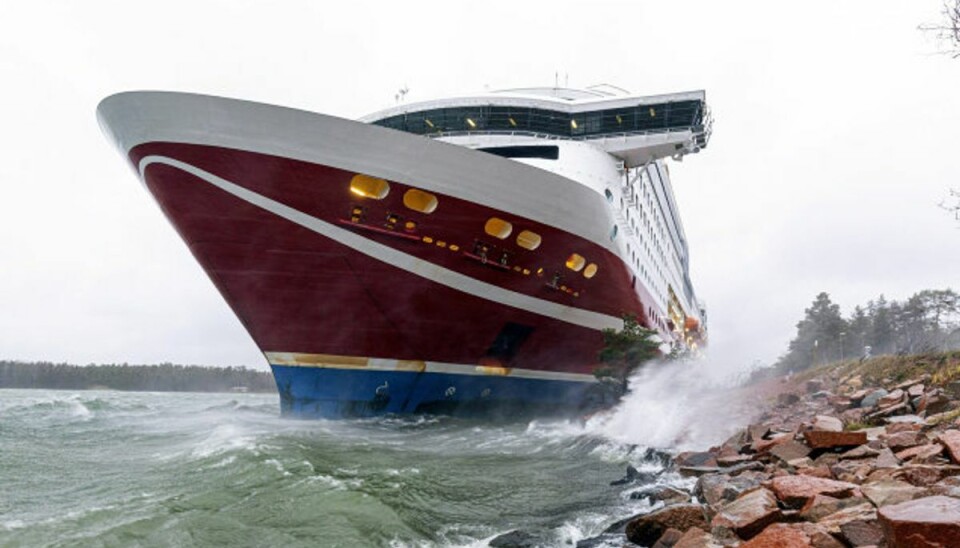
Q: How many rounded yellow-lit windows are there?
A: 6